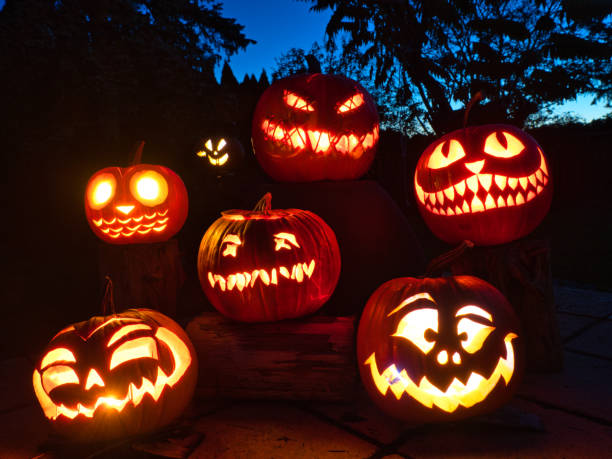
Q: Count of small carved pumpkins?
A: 1